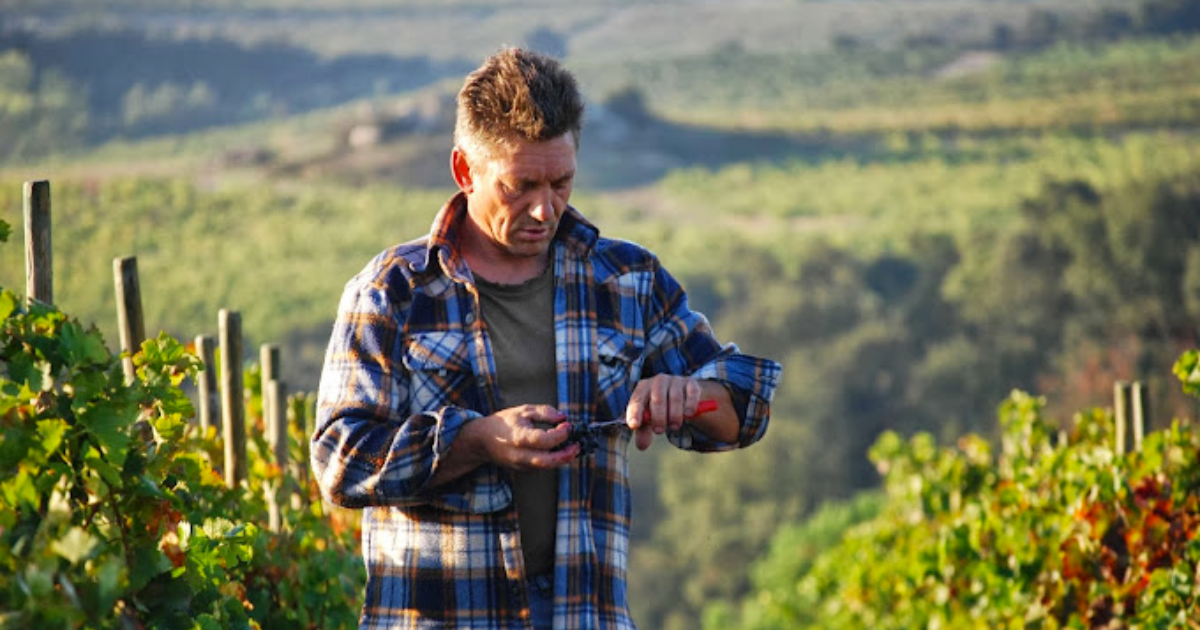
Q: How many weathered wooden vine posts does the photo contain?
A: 8